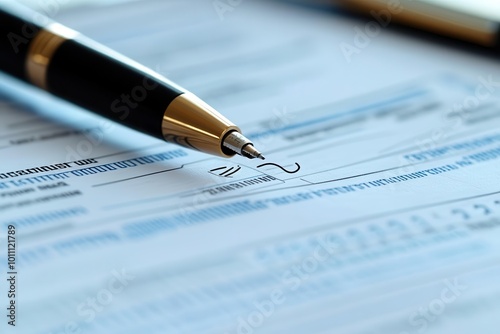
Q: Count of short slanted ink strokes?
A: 3